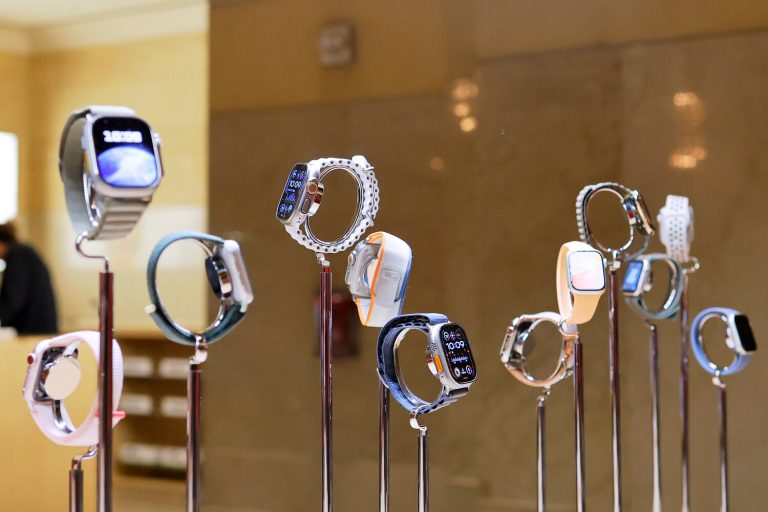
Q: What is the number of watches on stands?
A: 12